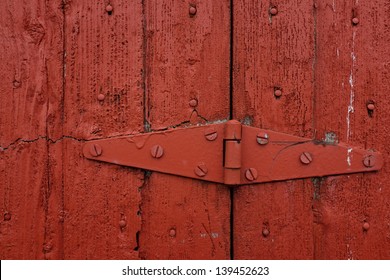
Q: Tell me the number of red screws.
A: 8